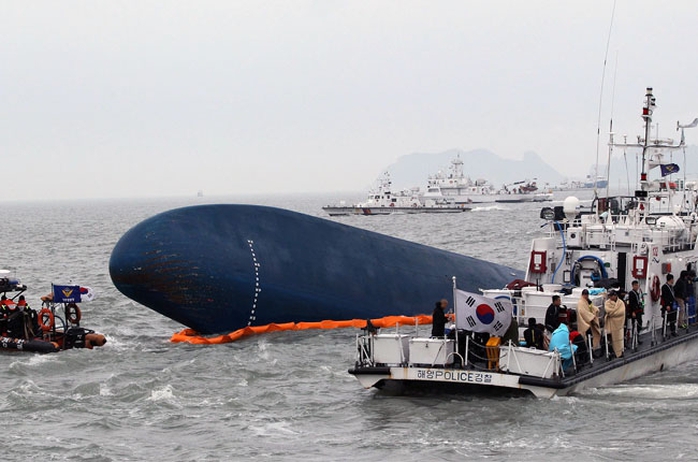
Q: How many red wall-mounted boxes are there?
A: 2